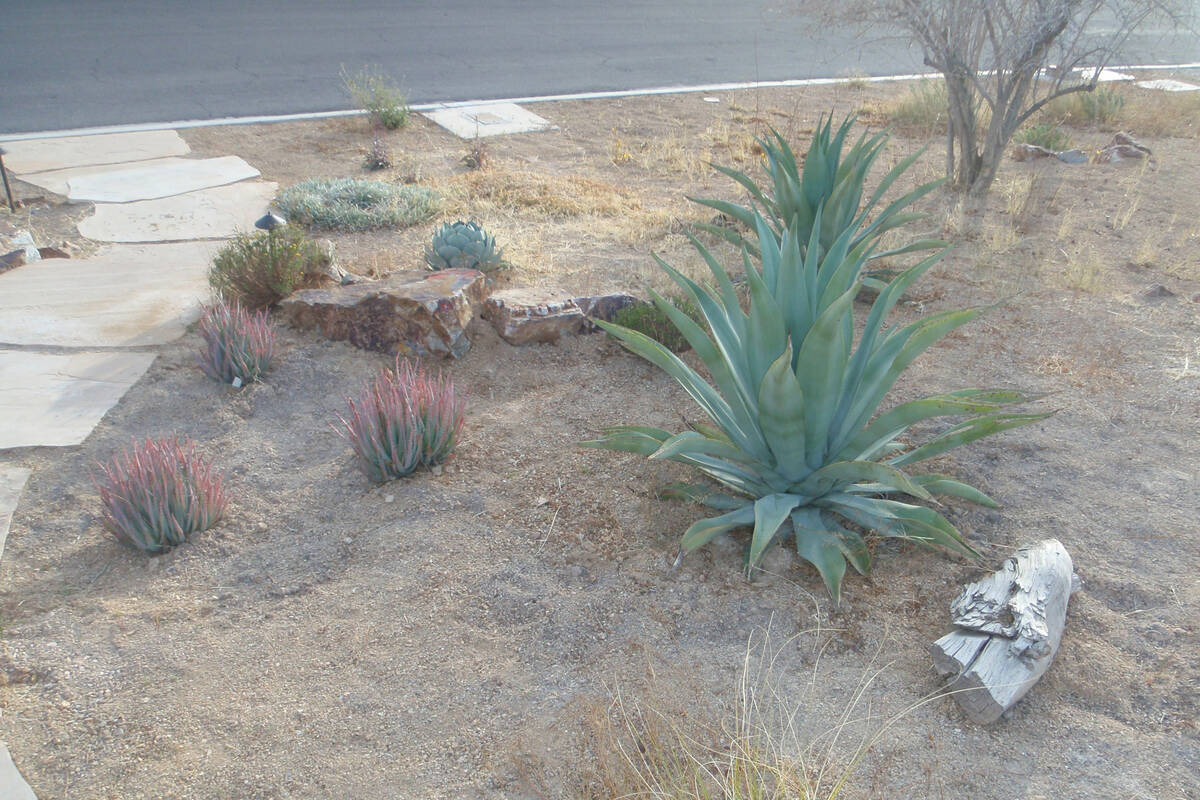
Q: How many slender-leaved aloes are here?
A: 3